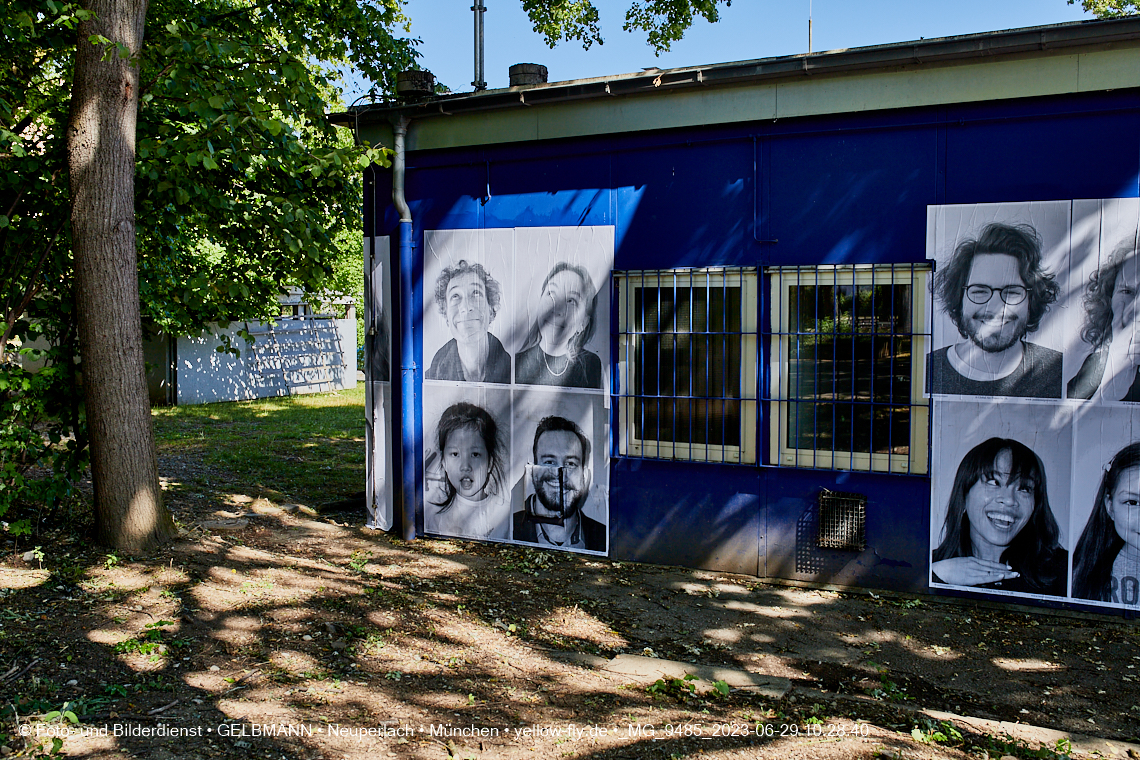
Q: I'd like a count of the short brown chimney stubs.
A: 2